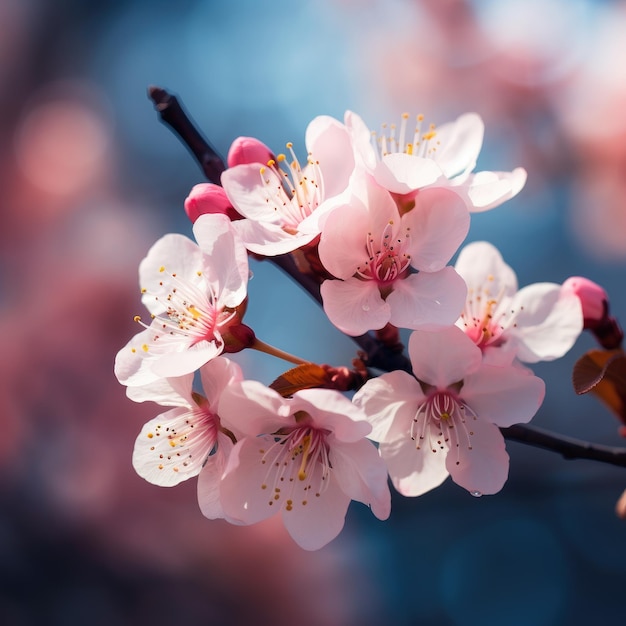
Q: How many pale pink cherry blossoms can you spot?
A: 8